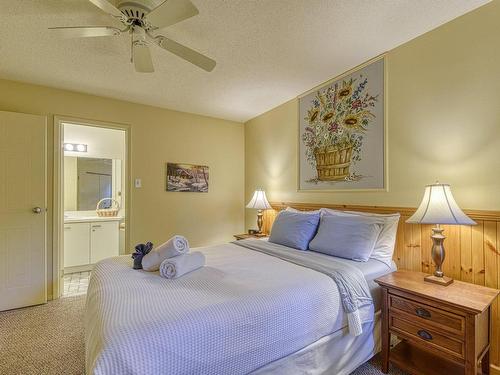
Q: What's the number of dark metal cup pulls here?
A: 2